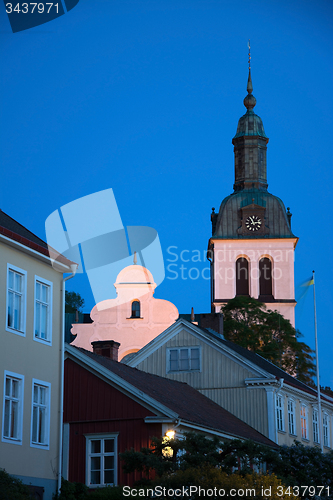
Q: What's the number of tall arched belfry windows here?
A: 2